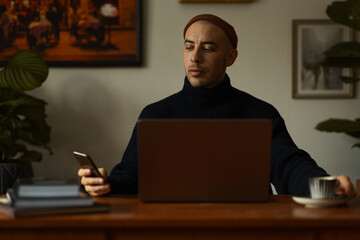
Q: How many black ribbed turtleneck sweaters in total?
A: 1